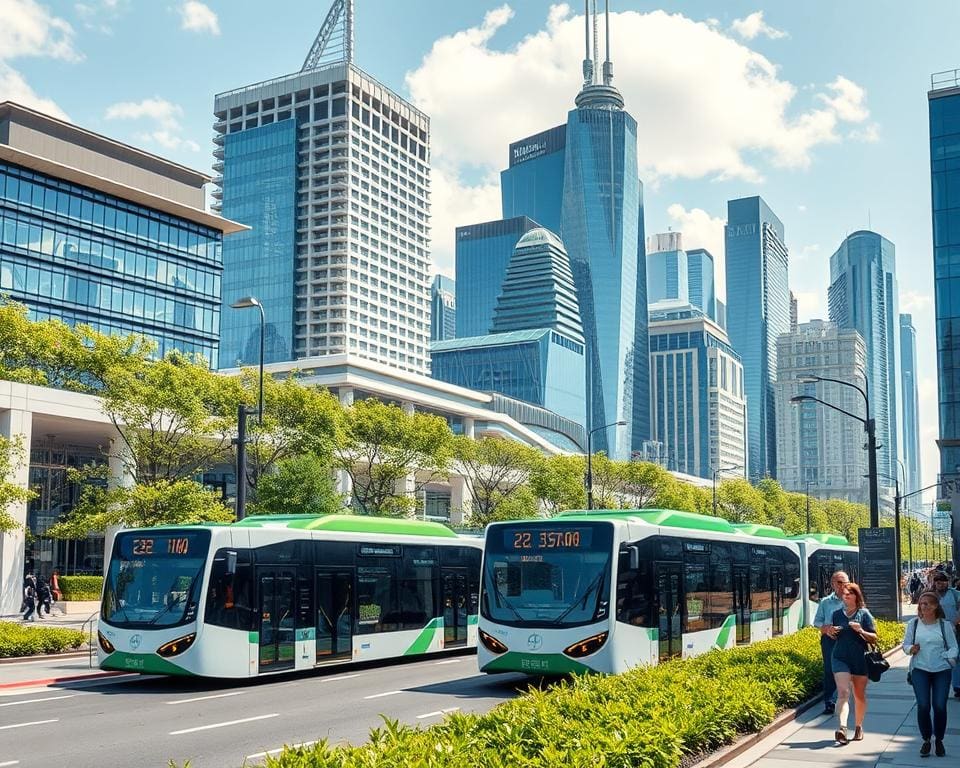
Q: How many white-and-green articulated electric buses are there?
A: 2